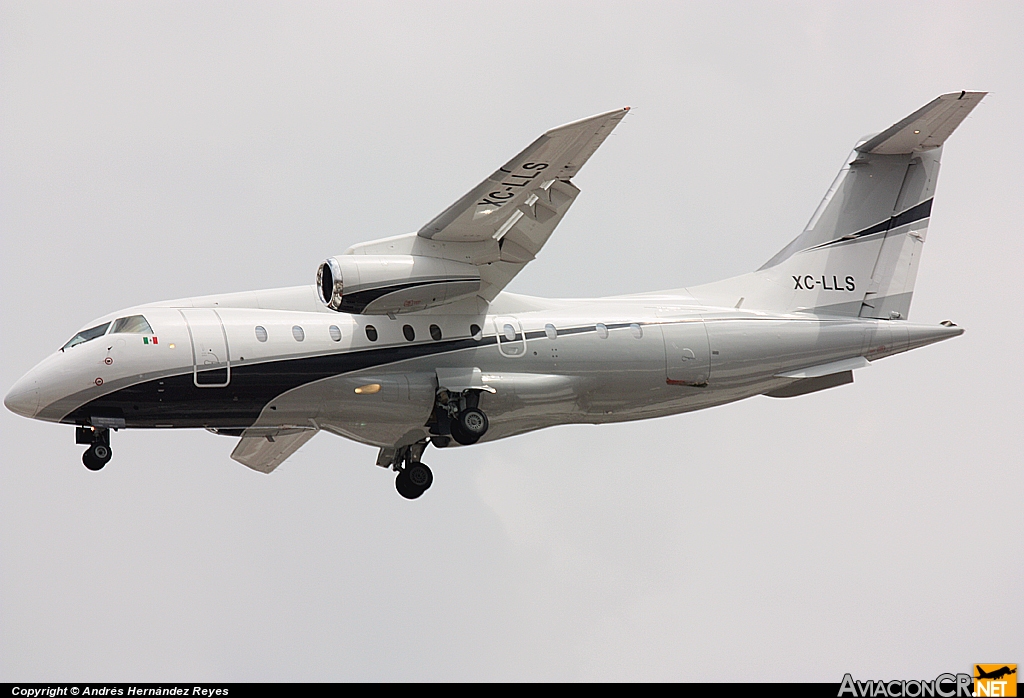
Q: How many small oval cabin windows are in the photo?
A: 11